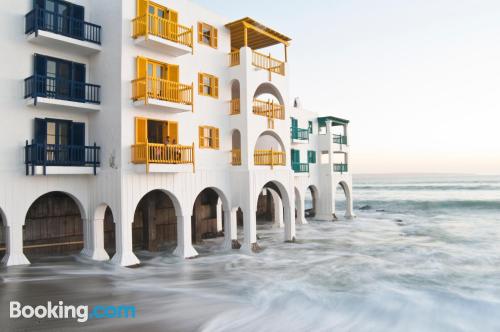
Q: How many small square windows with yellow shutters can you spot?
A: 3